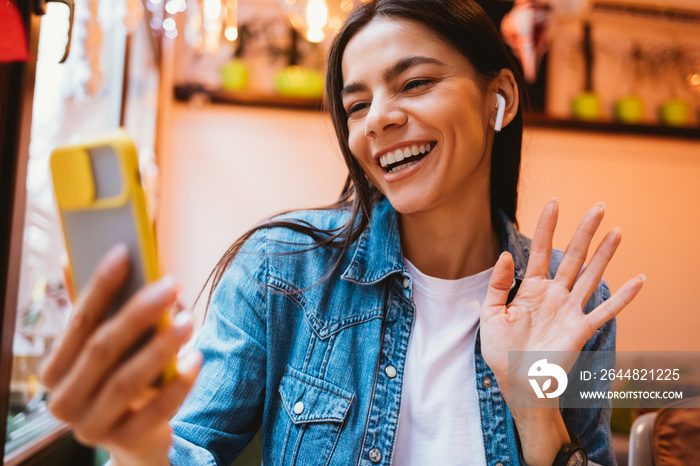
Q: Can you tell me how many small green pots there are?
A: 5